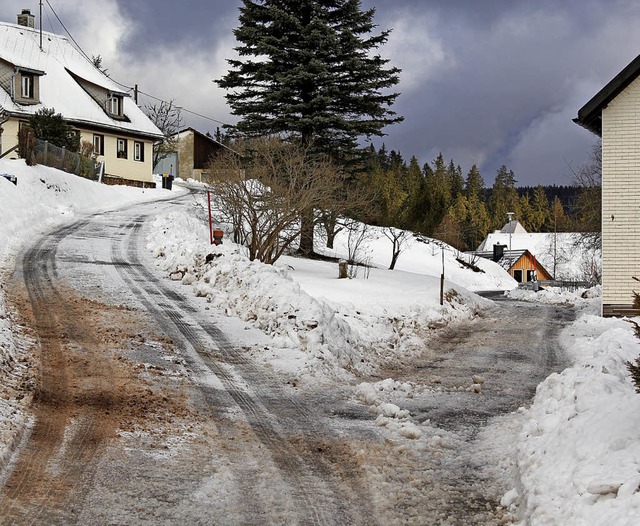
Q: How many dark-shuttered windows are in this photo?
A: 5